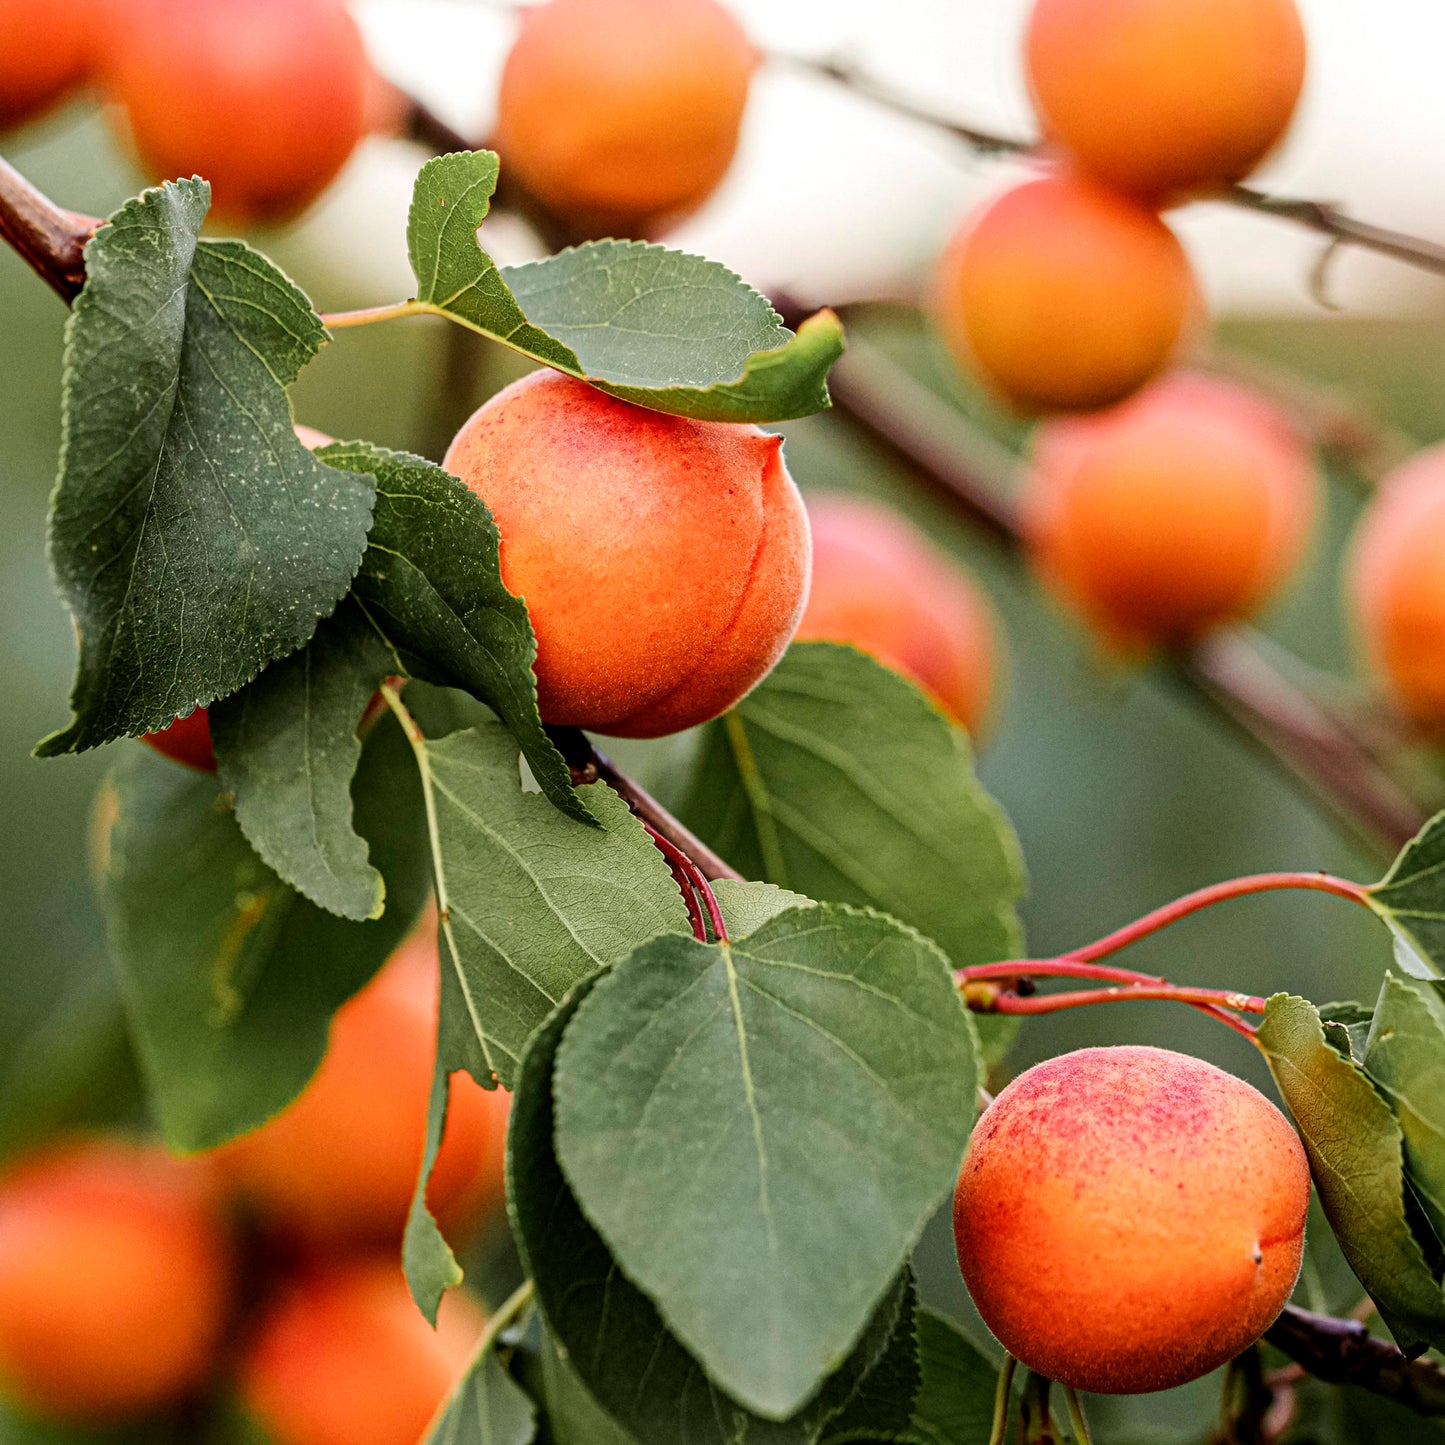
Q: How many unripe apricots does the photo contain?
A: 0